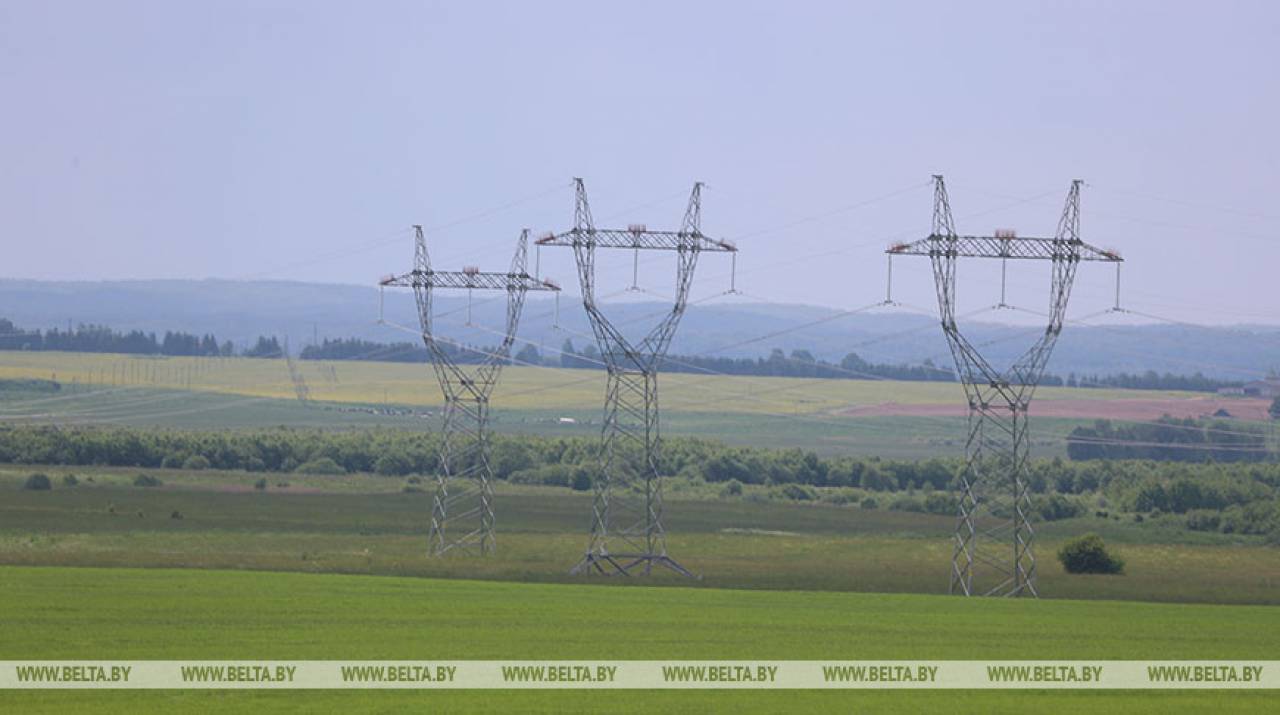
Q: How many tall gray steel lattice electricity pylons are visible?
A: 3